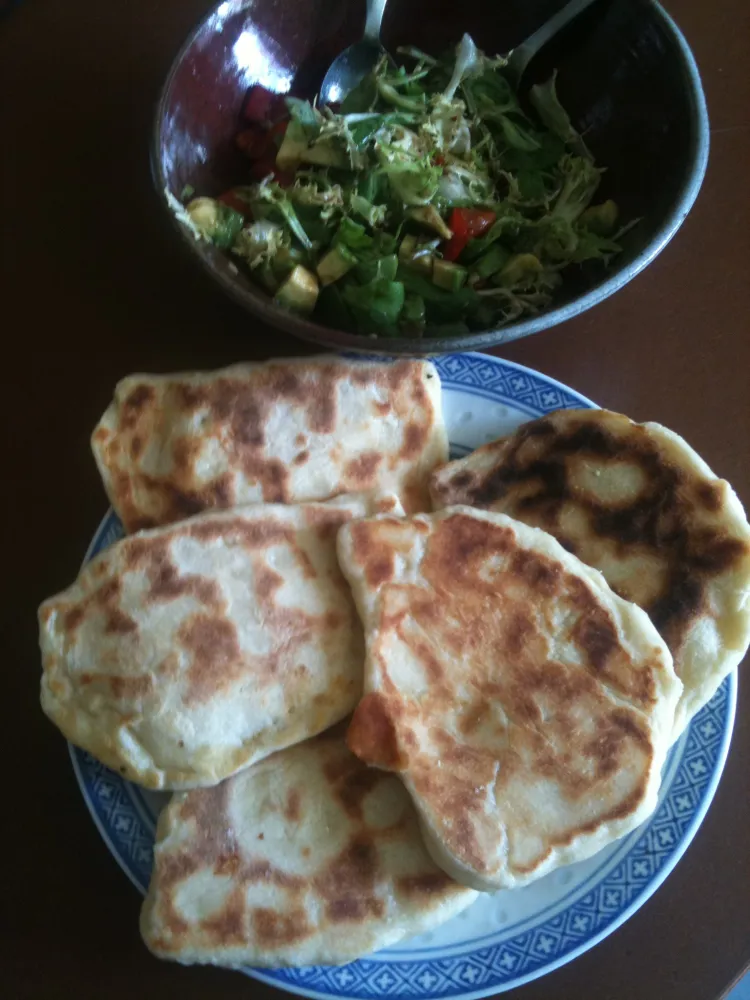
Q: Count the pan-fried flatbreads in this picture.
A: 5